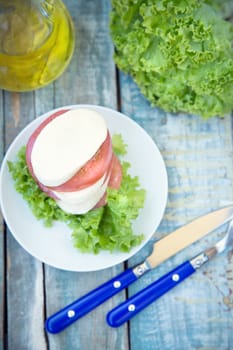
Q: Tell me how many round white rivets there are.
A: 4